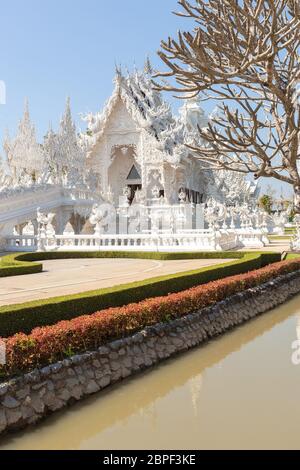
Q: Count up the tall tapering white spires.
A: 2